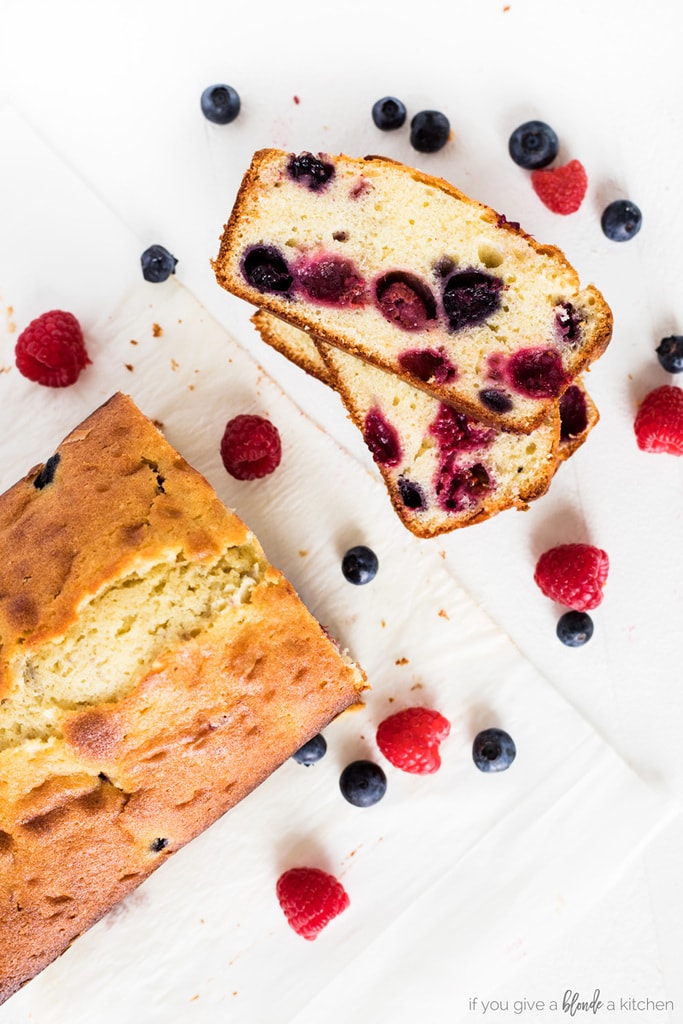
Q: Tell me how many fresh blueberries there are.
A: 12